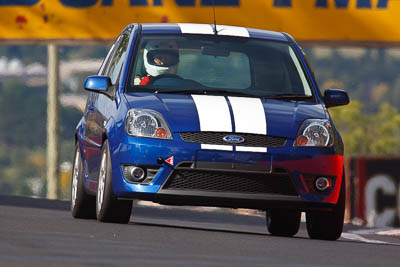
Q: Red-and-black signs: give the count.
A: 1